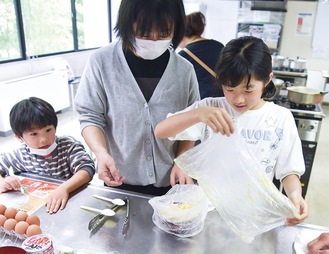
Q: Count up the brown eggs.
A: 8